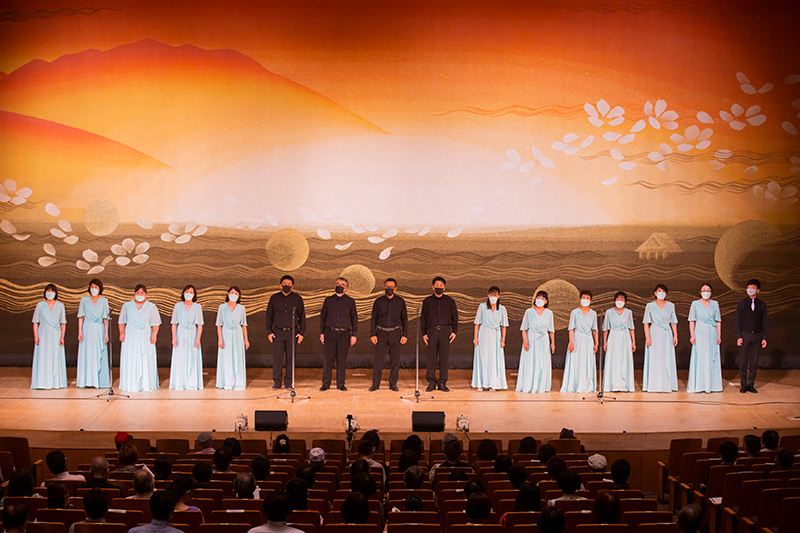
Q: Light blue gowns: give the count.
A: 11